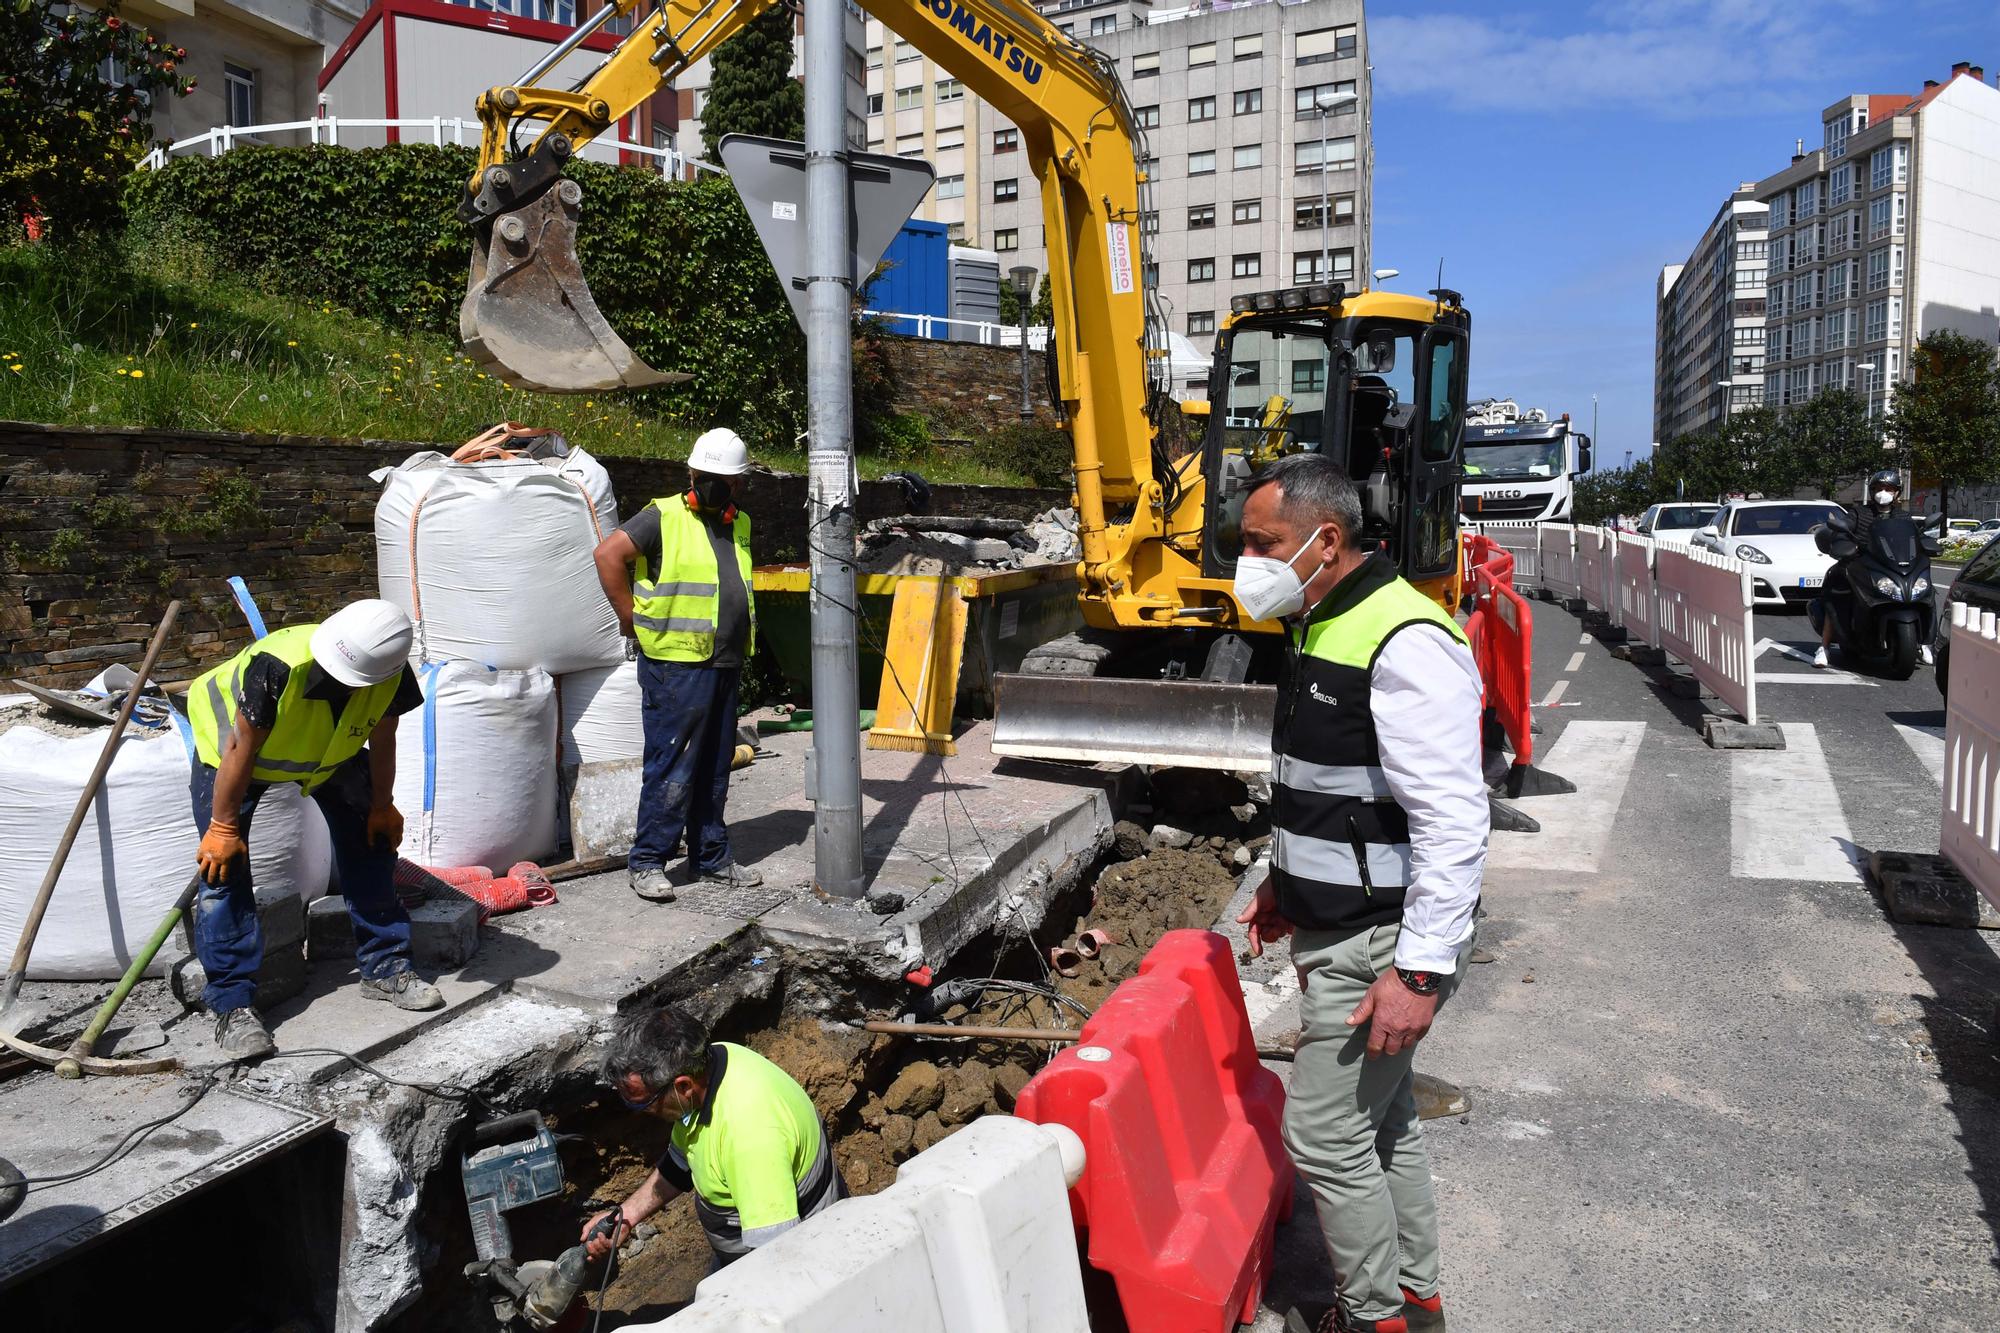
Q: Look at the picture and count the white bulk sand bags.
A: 4